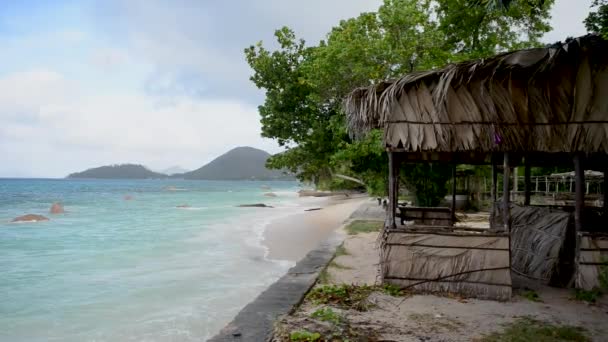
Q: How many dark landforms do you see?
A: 2